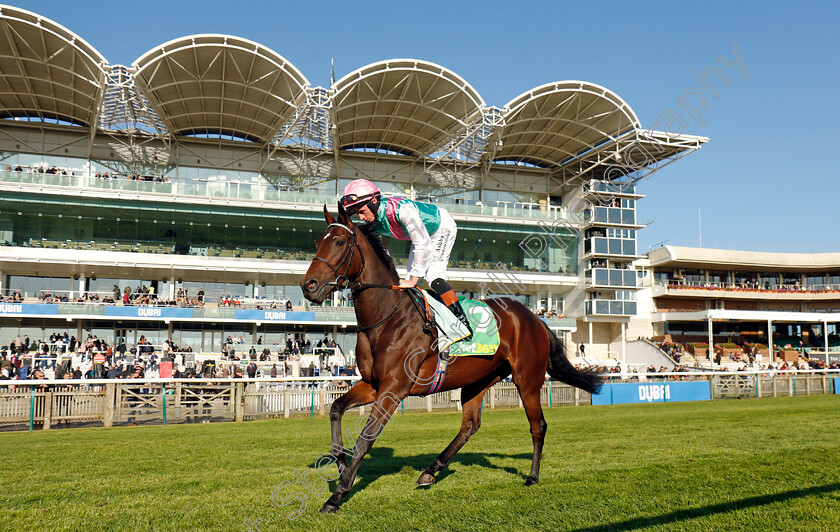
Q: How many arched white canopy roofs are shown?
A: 4